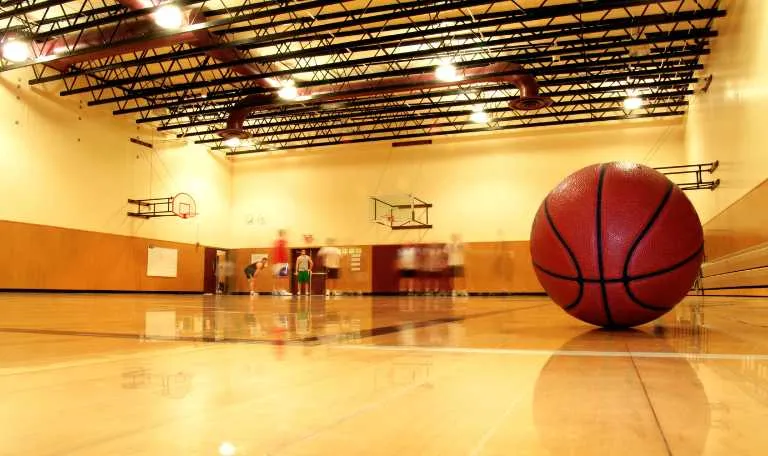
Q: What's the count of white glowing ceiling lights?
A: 7